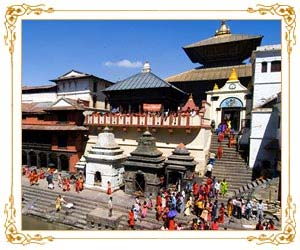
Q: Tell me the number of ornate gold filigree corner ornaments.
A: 4